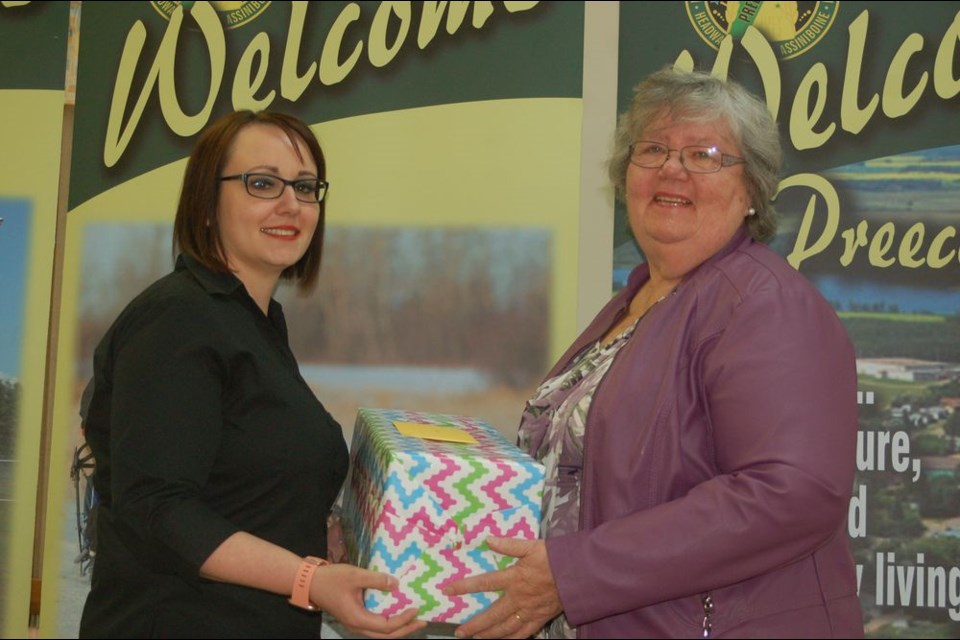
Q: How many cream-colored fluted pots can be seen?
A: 0